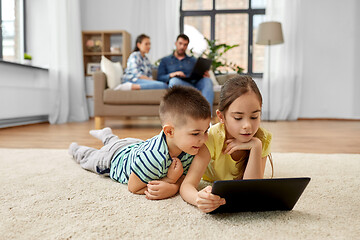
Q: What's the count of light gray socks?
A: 2